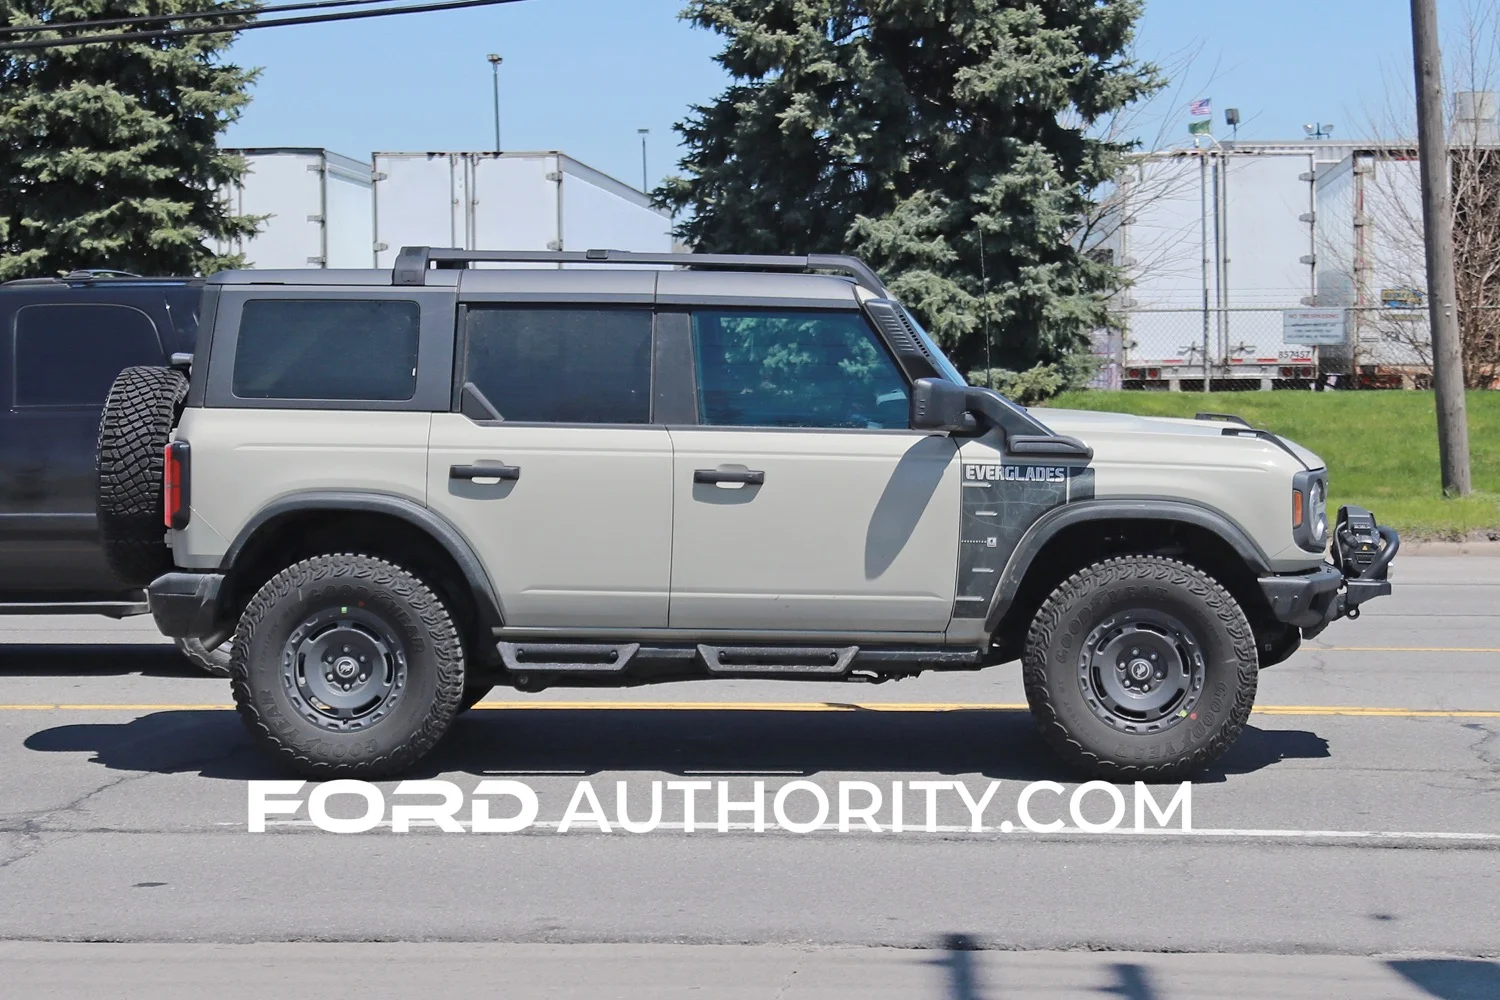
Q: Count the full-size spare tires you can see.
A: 1